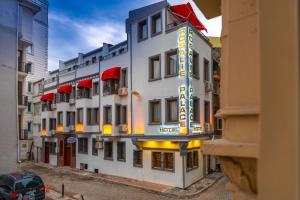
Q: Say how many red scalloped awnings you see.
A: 4